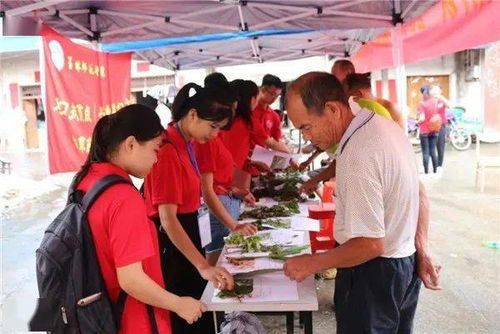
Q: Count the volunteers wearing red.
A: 5